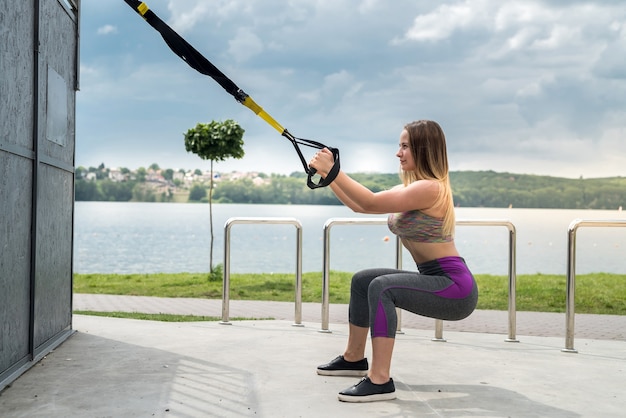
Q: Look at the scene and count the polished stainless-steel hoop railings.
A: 4